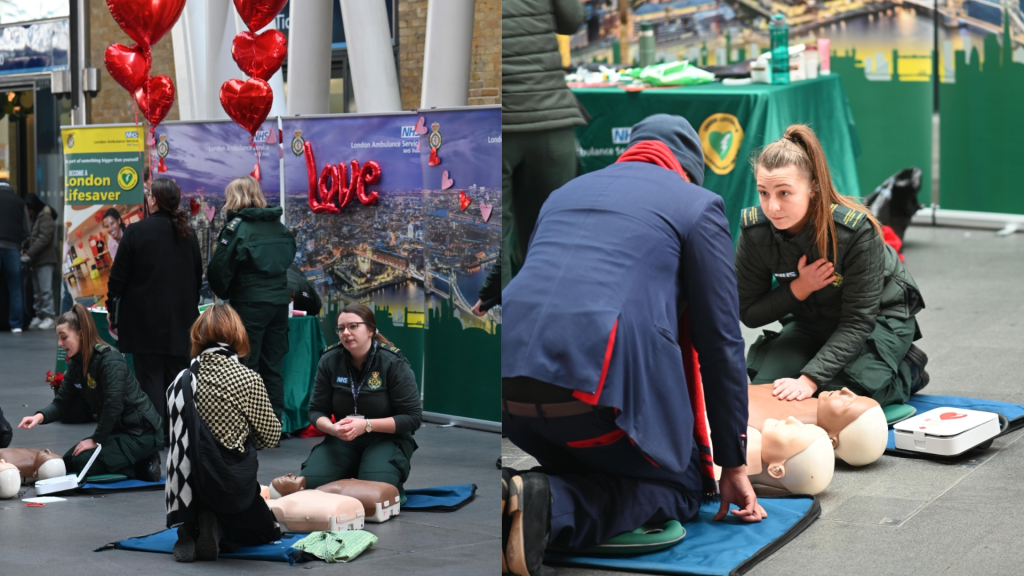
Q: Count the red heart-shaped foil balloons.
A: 6